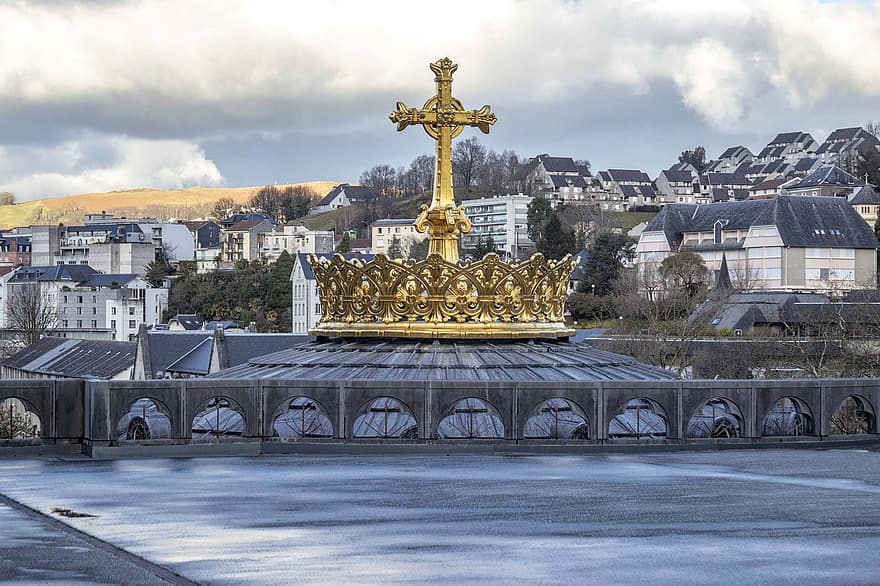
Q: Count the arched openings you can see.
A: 11